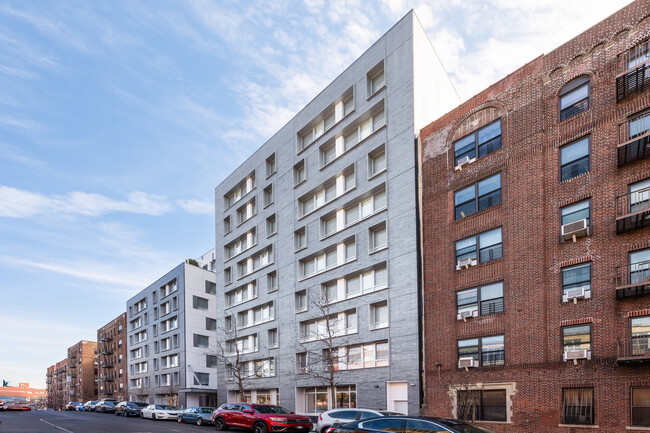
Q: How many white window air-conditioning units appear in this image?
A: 7